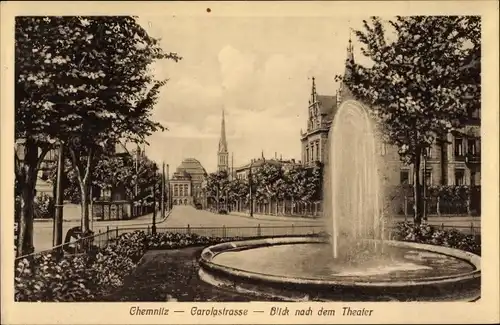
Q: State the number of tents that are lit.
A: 0